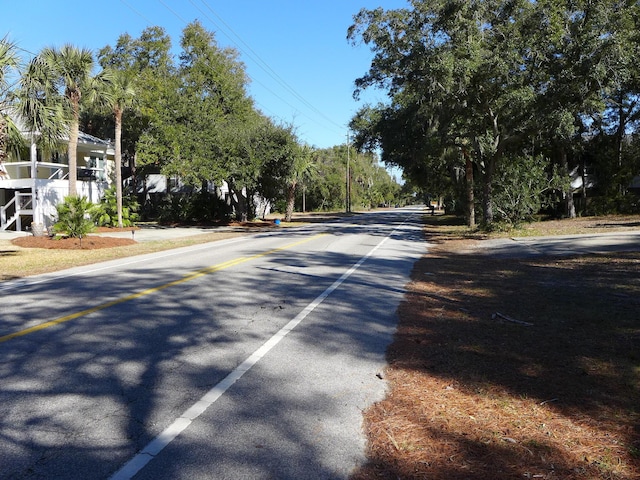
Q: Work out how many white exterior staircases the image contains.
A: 1